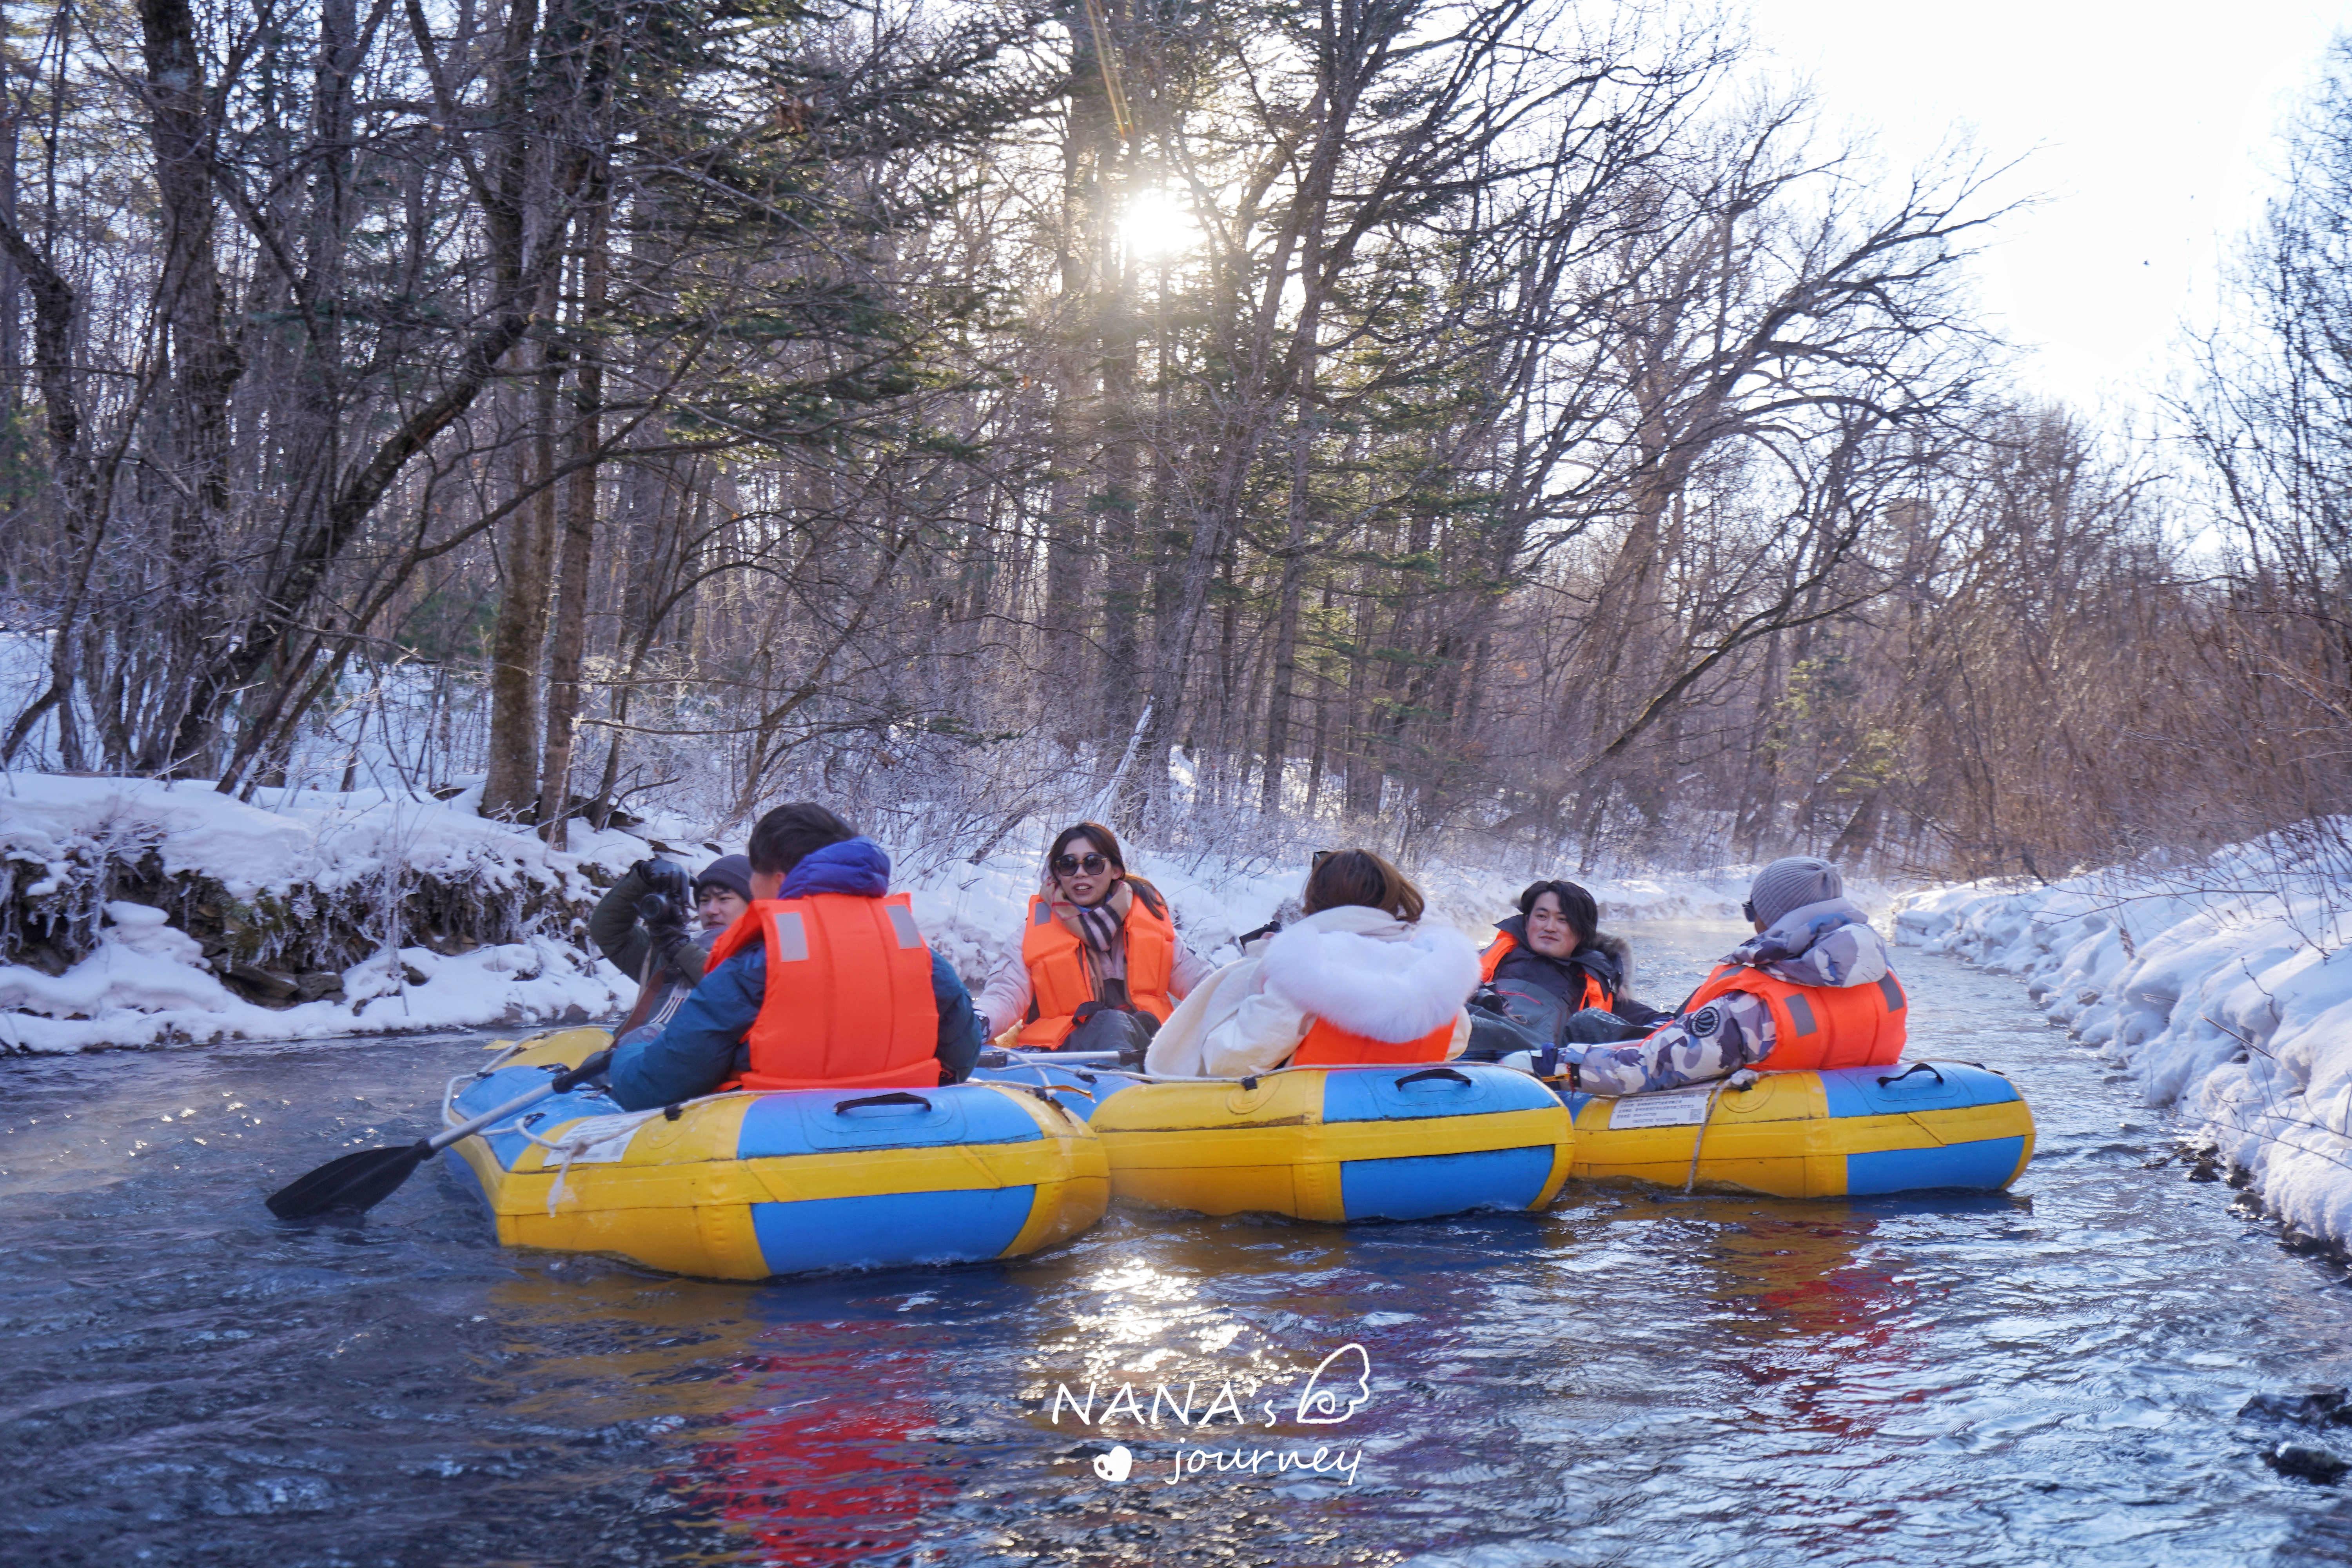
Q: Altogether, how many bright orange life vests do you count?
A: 5